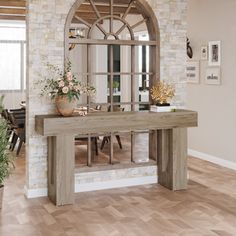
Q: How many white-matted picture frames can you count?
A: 4